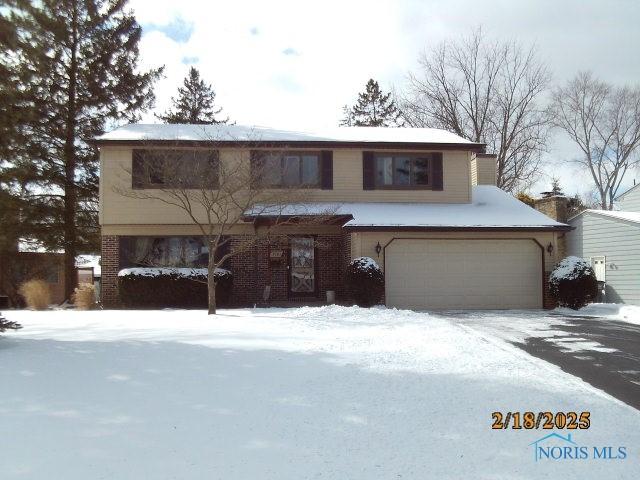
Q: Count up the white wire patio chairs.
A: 0